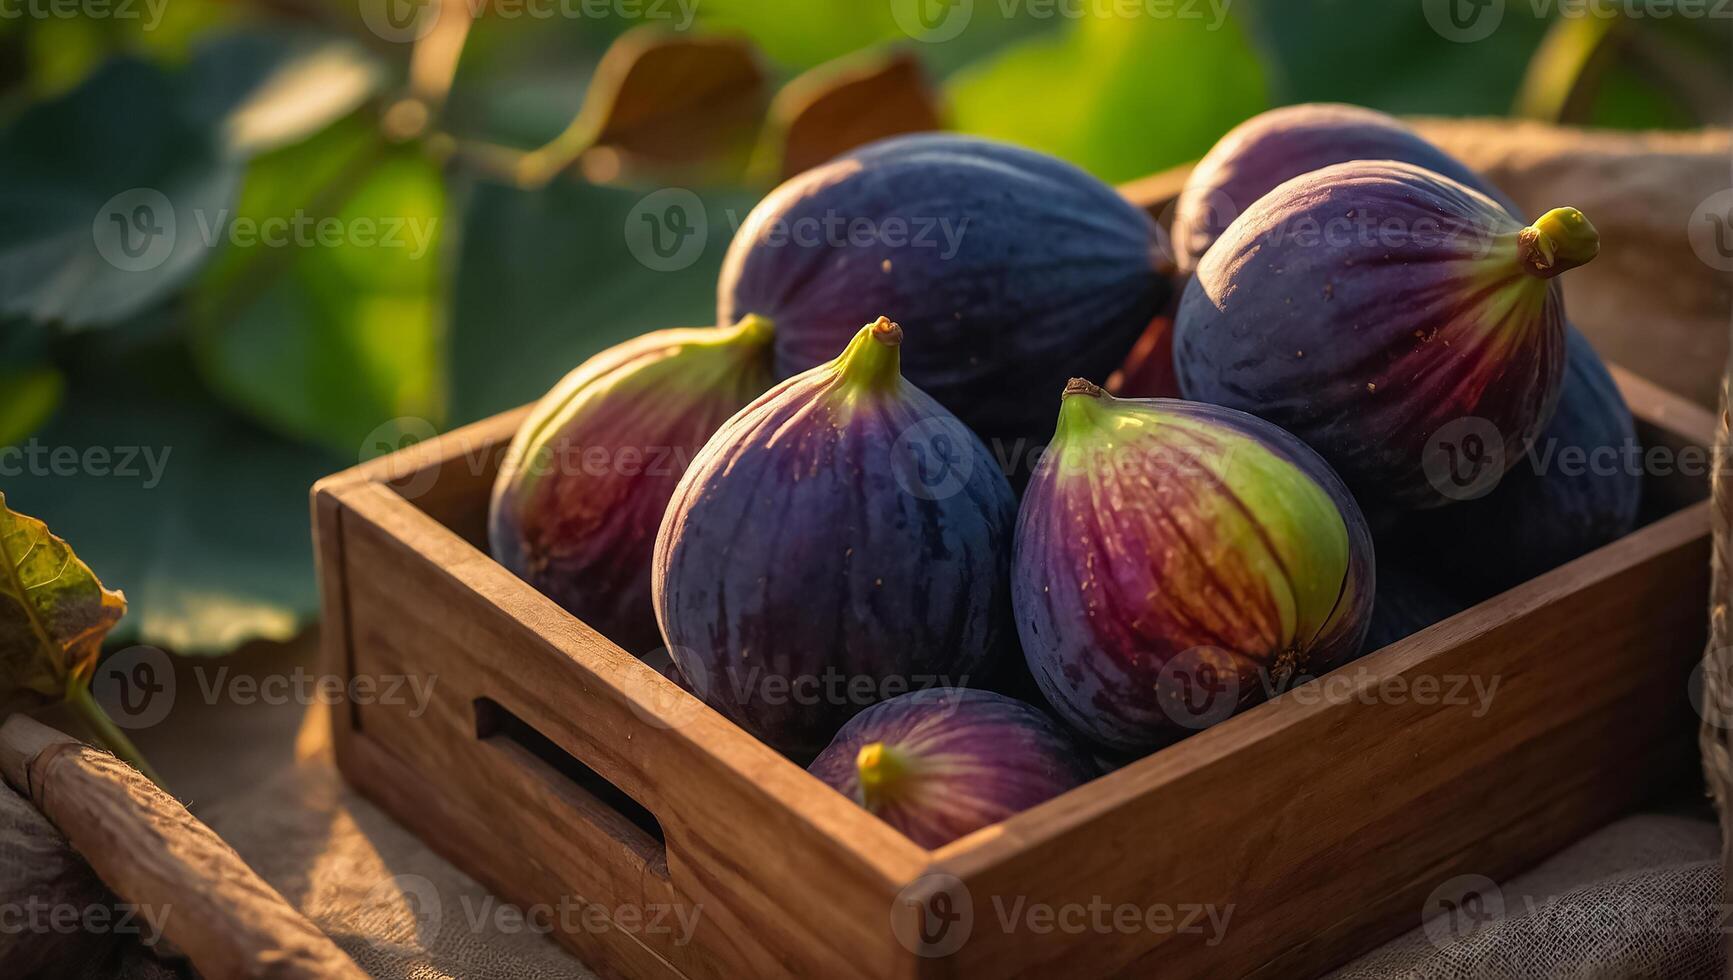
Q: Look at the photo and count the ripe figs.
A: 8